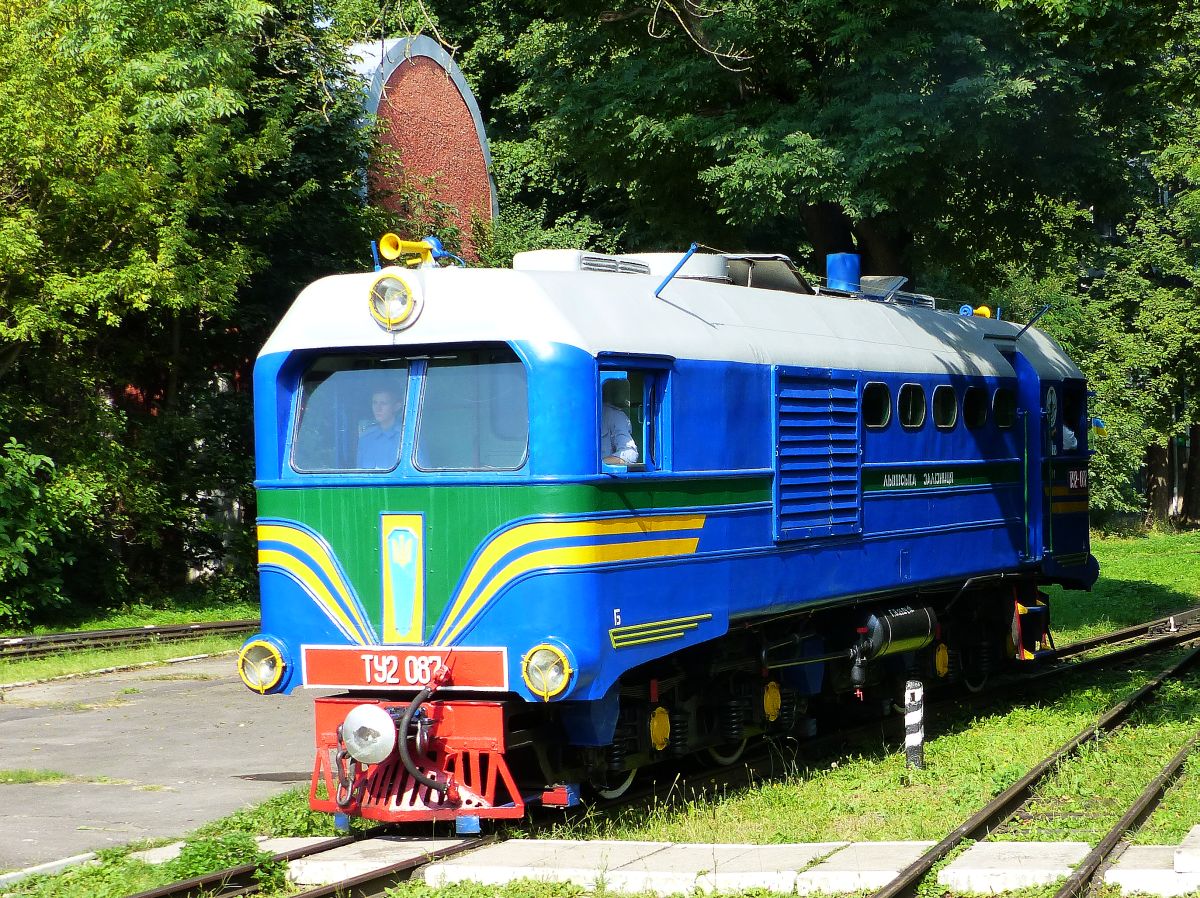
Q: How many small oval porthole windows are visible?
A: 5